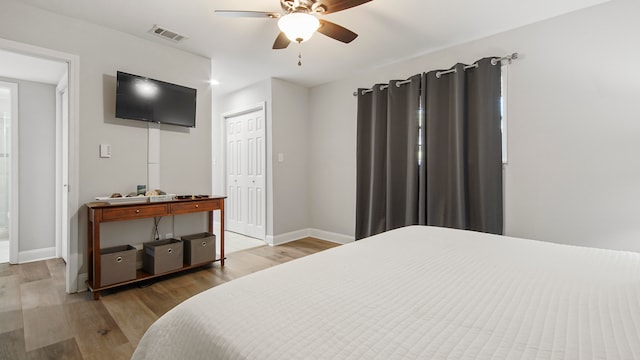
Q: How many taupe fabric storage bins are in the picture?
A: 3